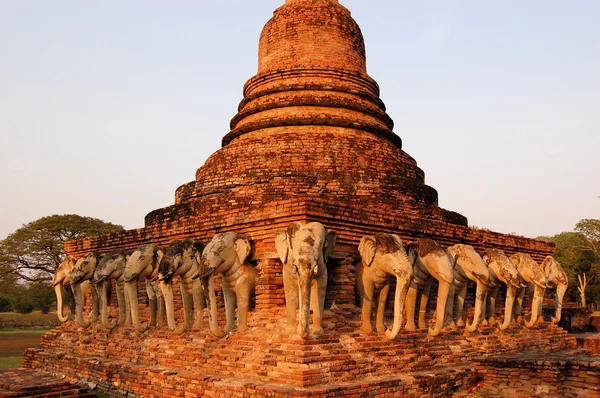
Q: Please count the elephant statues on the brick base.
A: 13